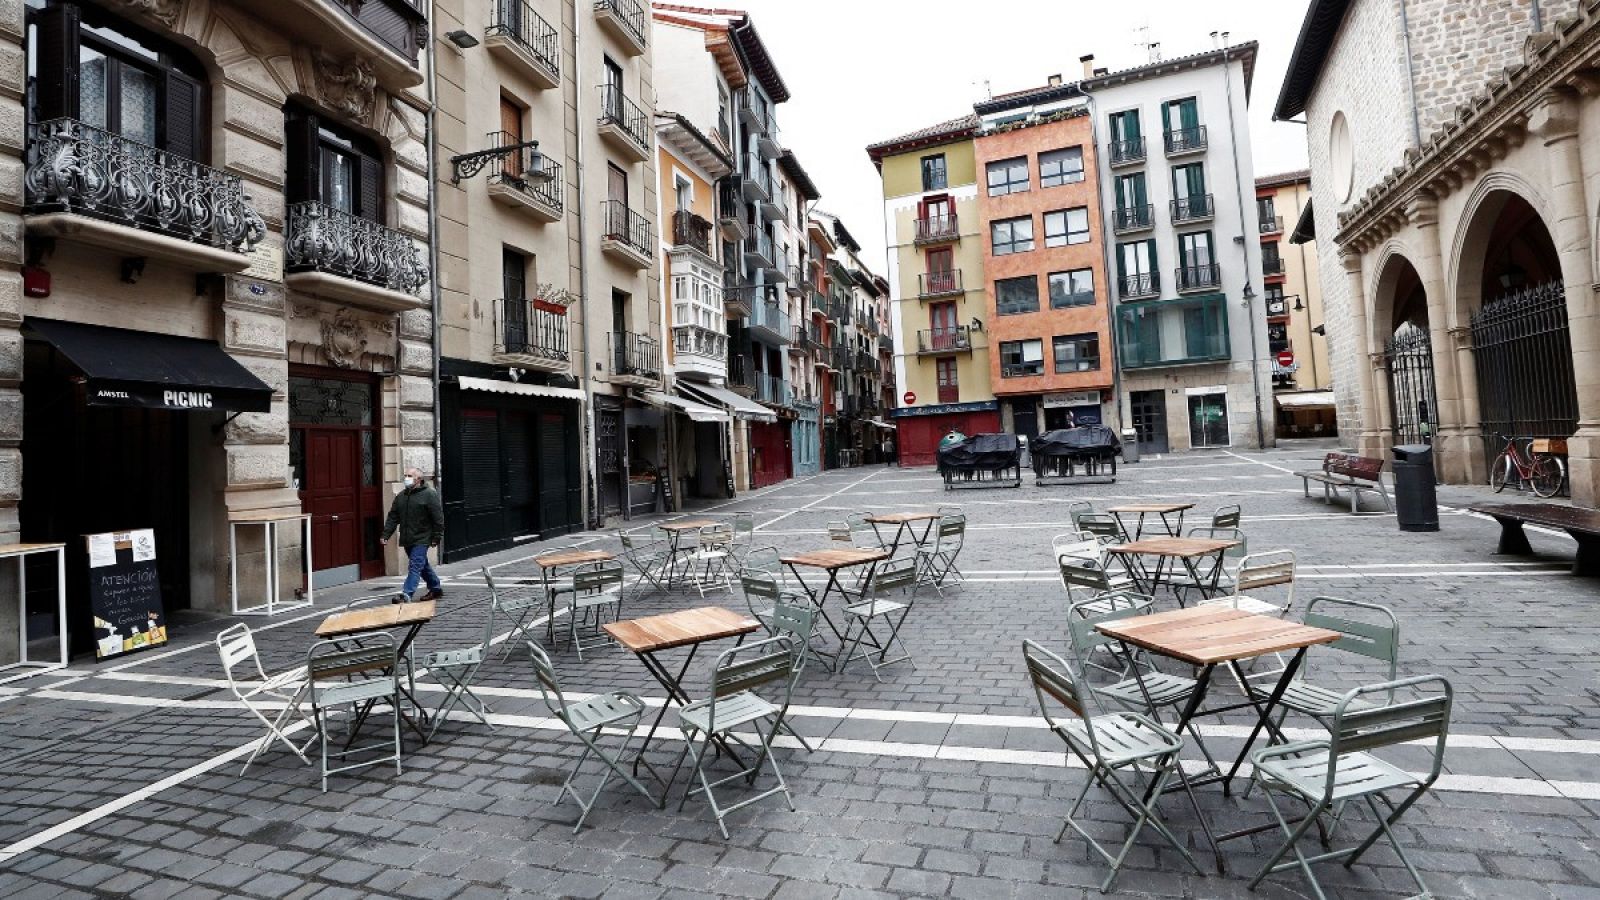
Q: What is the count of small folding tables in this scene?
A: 9